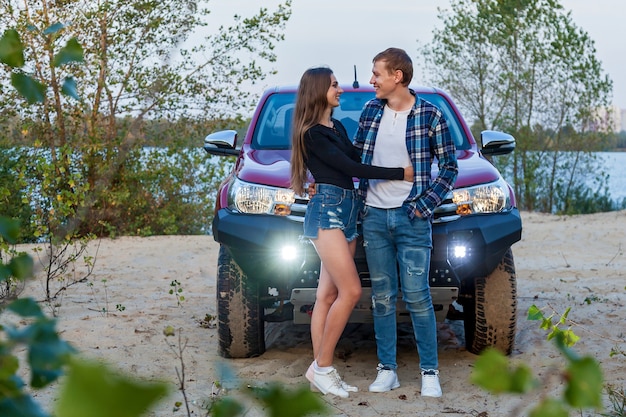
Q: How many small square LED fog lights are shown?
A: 2